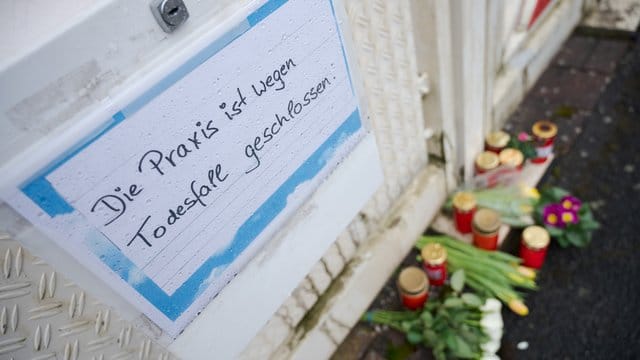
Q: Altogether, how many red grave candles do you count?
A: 9